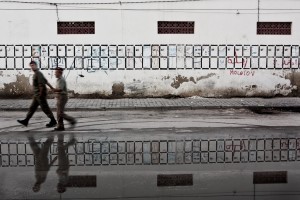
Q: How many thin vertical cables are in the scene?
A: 2